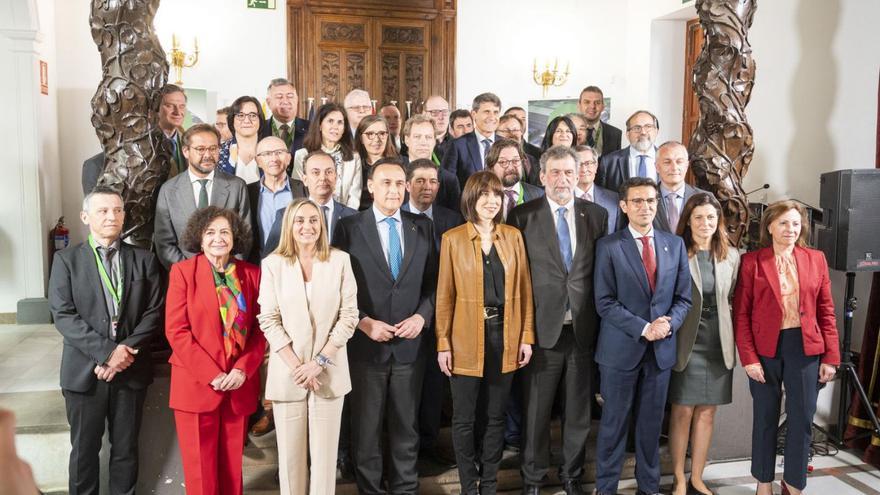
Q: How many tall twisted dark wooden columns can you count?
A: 2